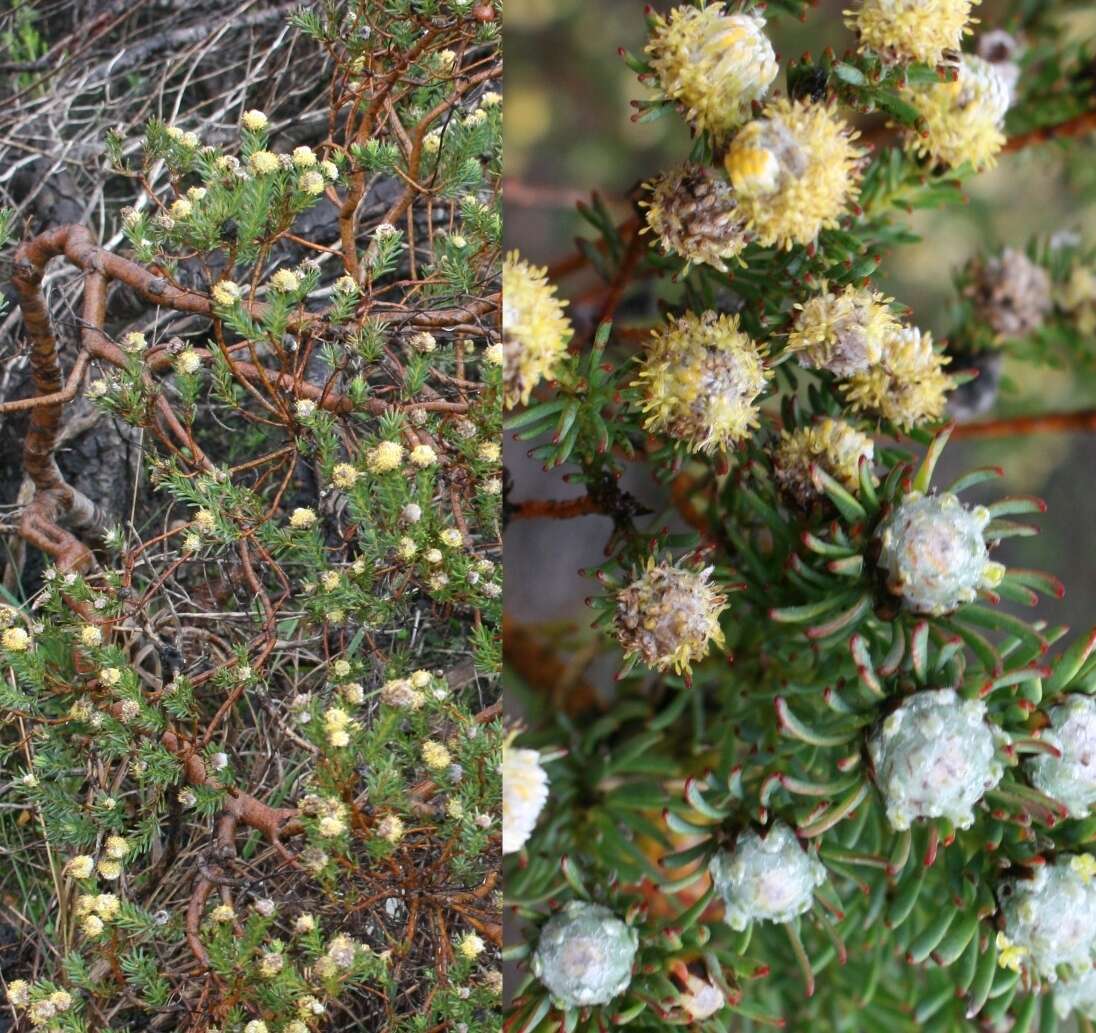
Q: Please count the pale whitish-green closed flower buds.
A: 7